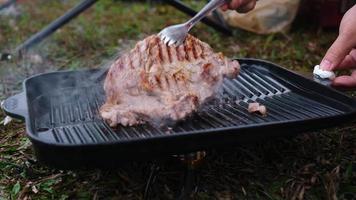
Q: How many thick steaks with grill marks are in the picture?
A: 1